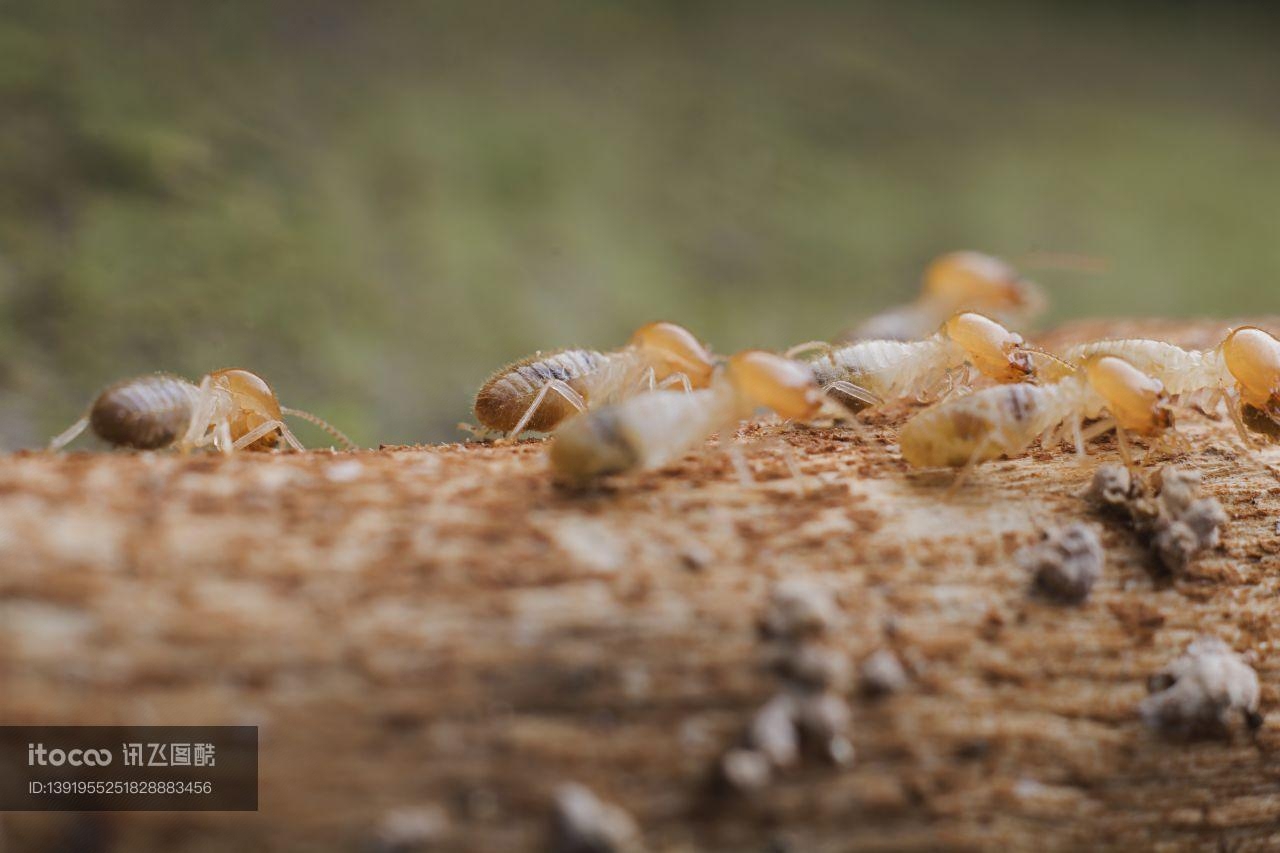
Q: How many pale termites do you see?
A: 7